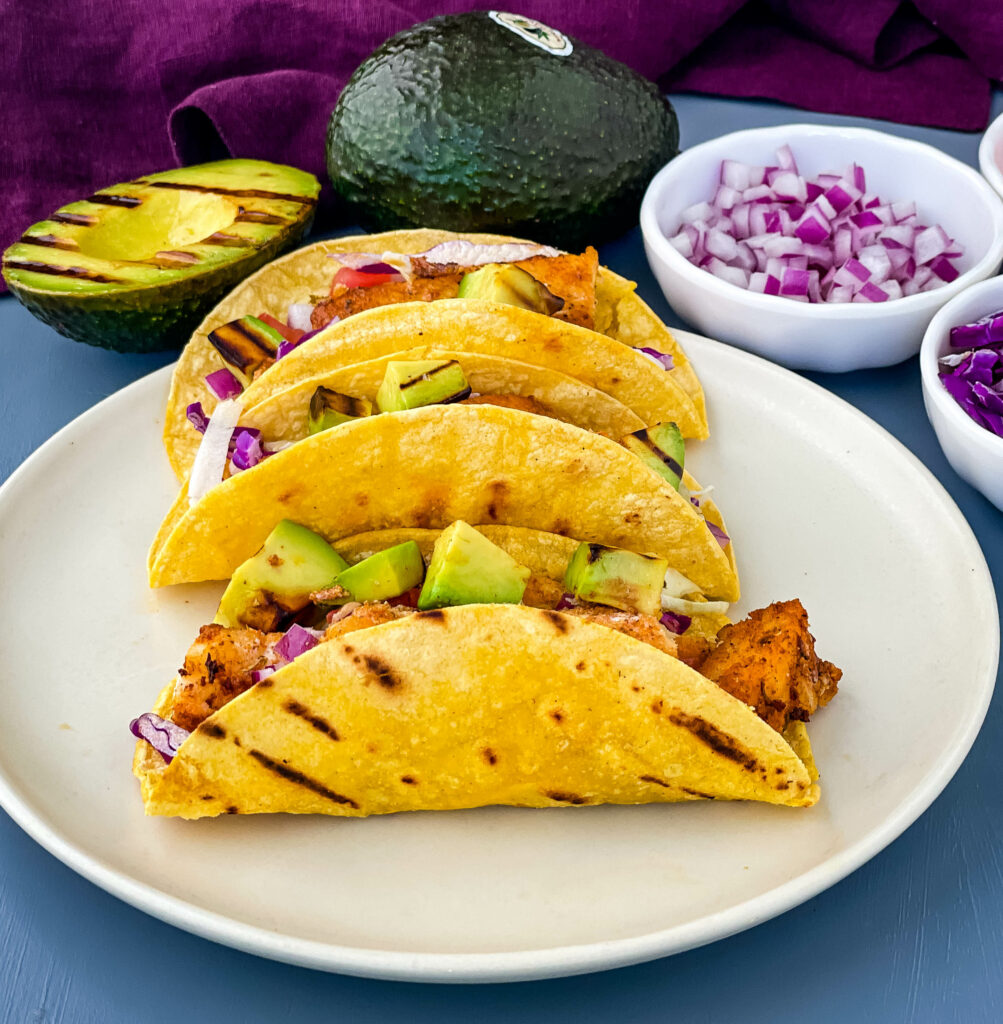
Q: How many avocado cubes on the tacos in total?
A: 9